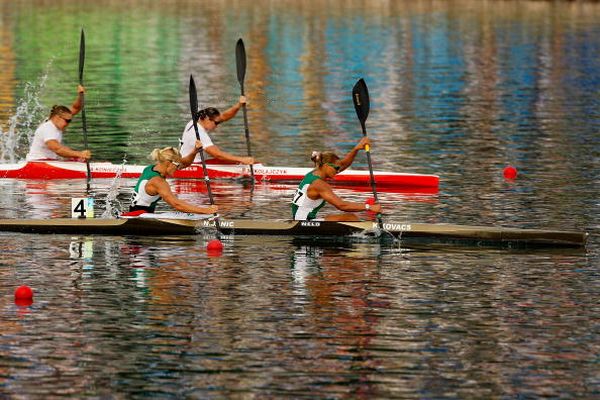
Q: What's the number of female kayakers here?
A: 4